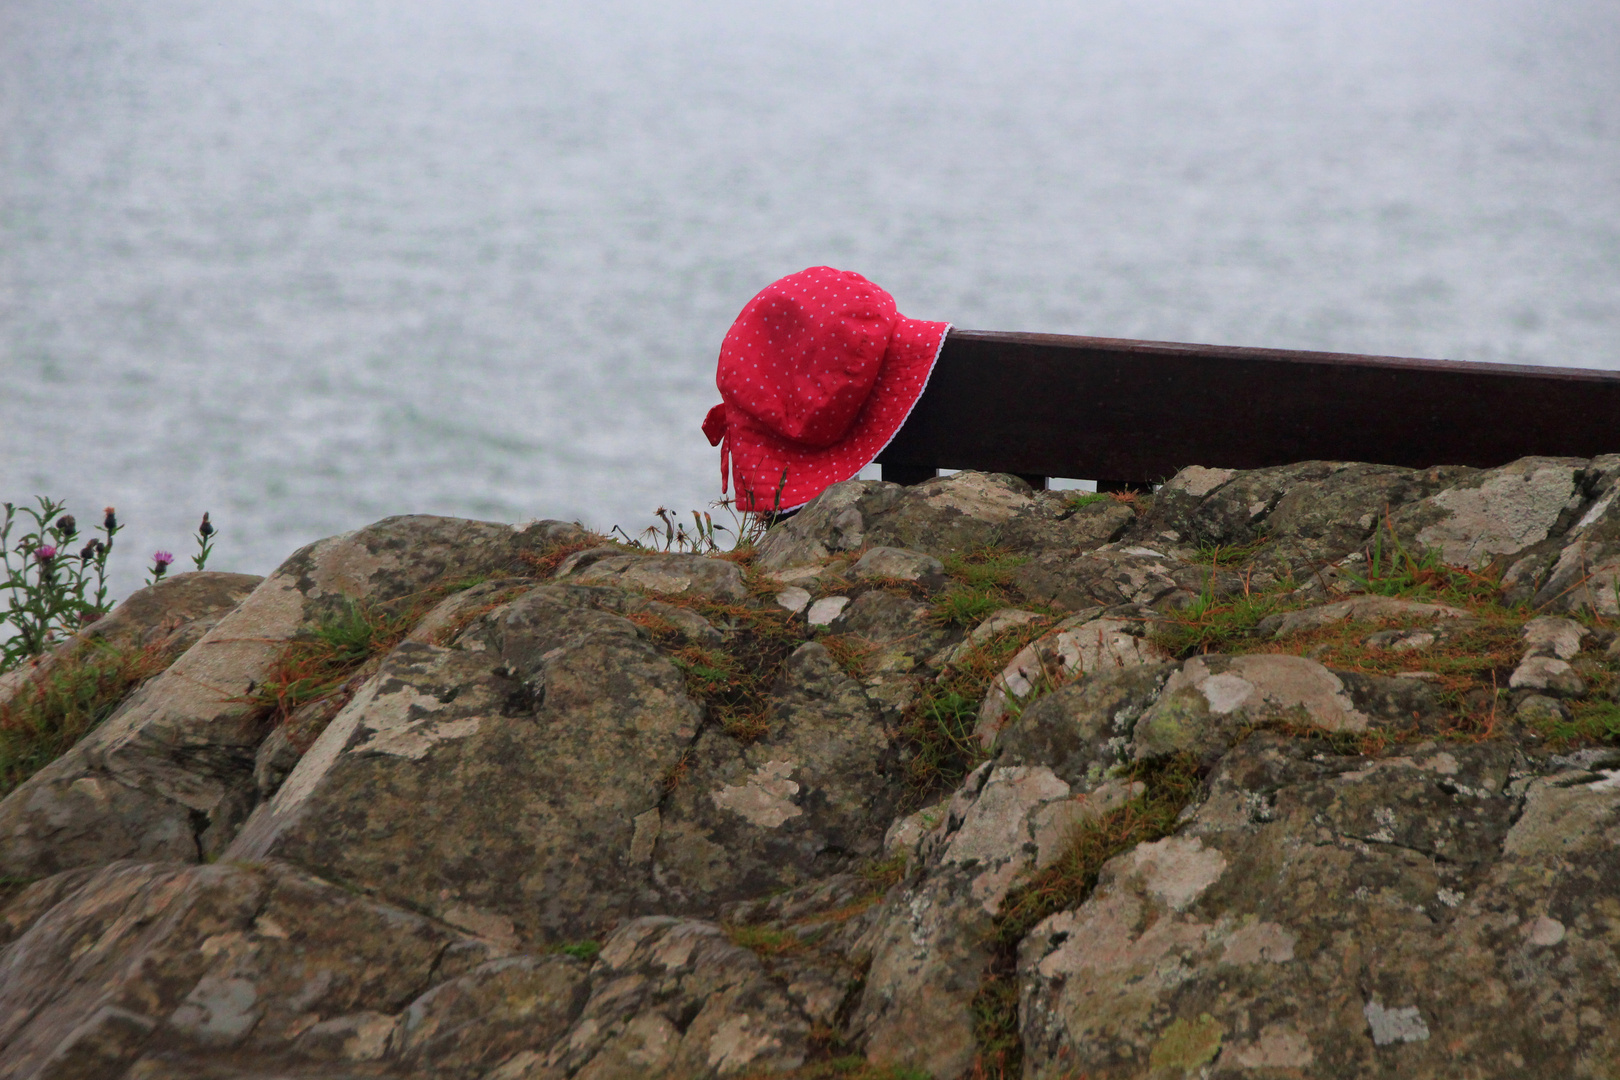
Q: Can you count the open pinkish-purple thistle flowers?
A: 2